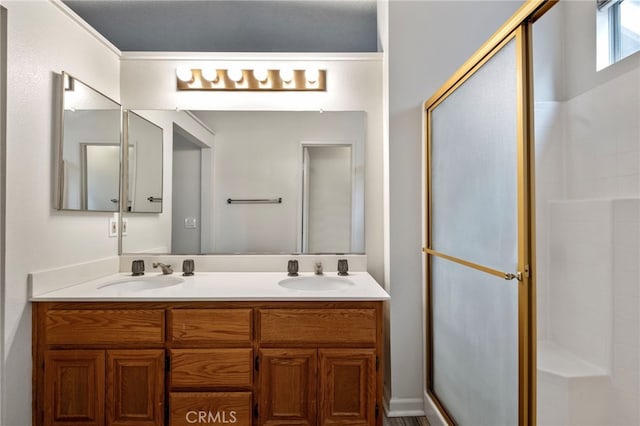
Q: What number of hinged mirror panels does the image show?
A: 1